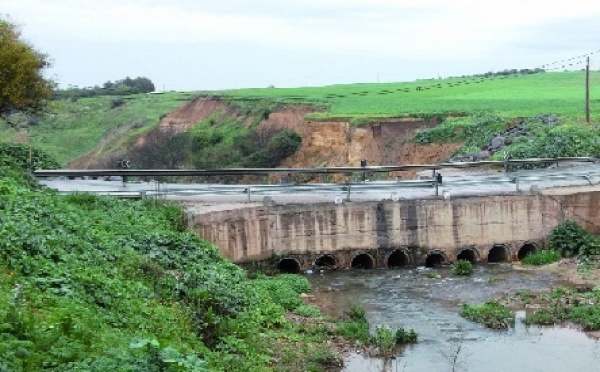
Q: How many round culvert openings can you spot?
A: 8